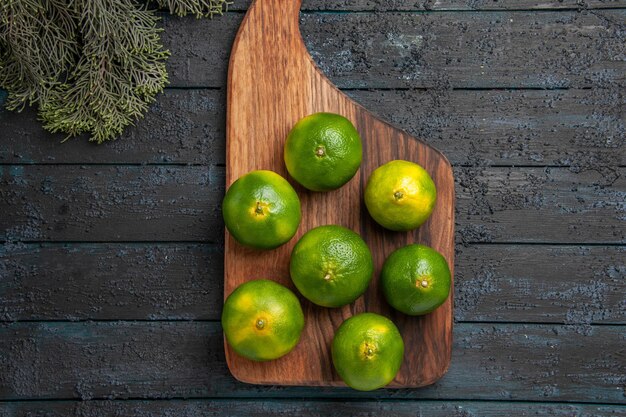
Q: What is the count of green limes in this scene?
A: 7